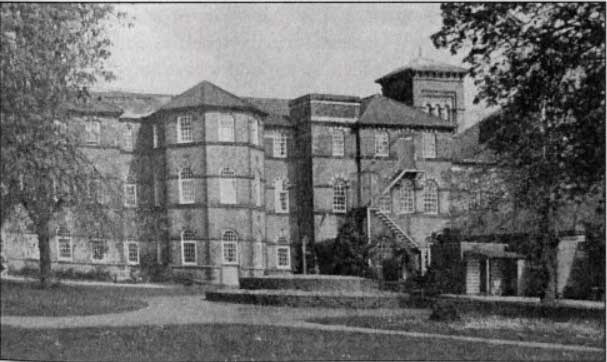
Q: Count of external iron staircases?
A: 1